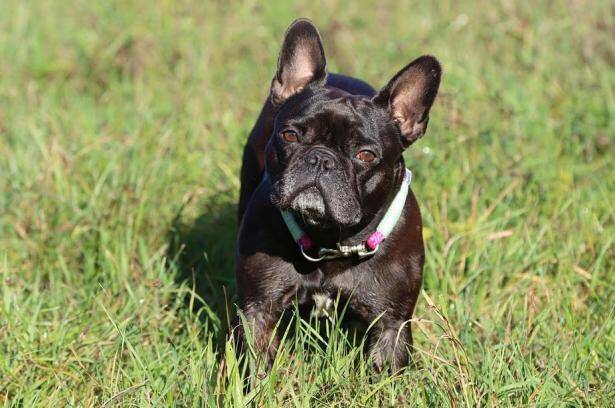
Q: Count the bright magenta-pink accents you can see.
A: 2